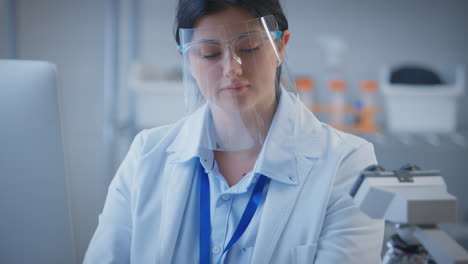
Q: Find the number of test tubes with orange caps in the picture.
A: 3